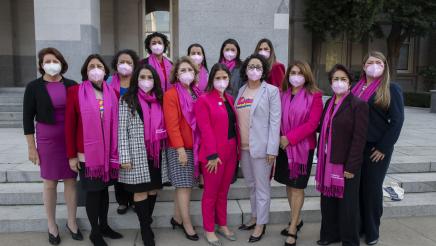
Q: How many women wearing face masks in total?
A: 14